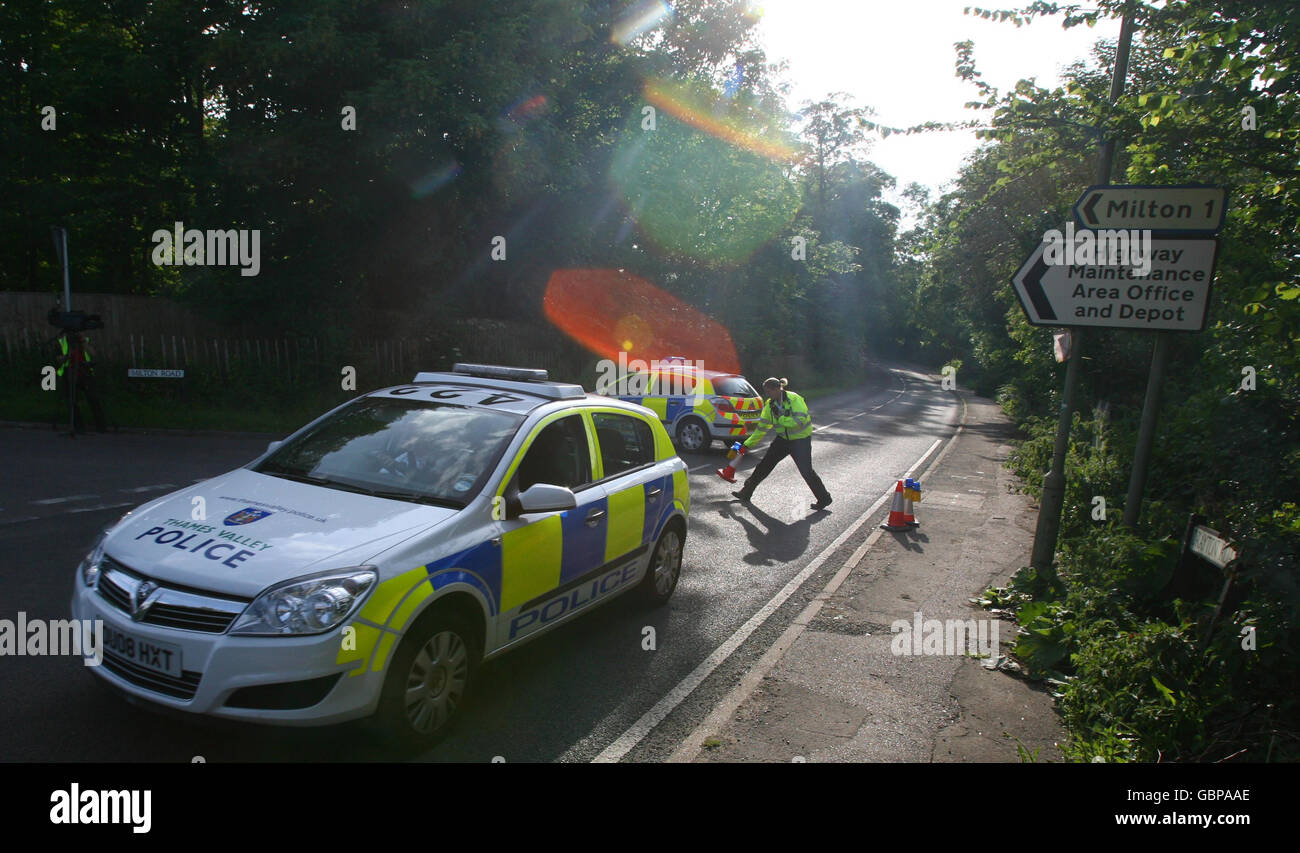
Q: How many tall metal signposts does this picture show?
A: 2